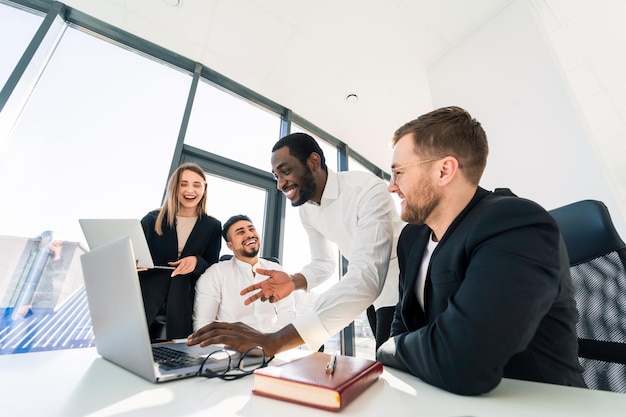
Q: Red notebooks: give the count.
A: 1